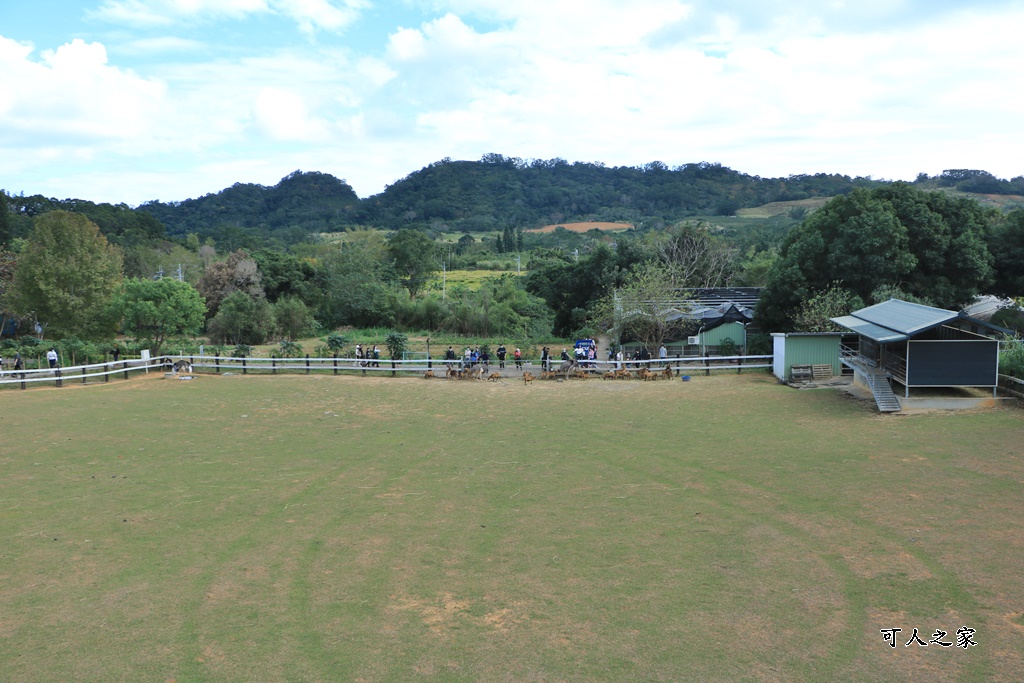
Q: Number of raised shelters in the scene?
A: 1